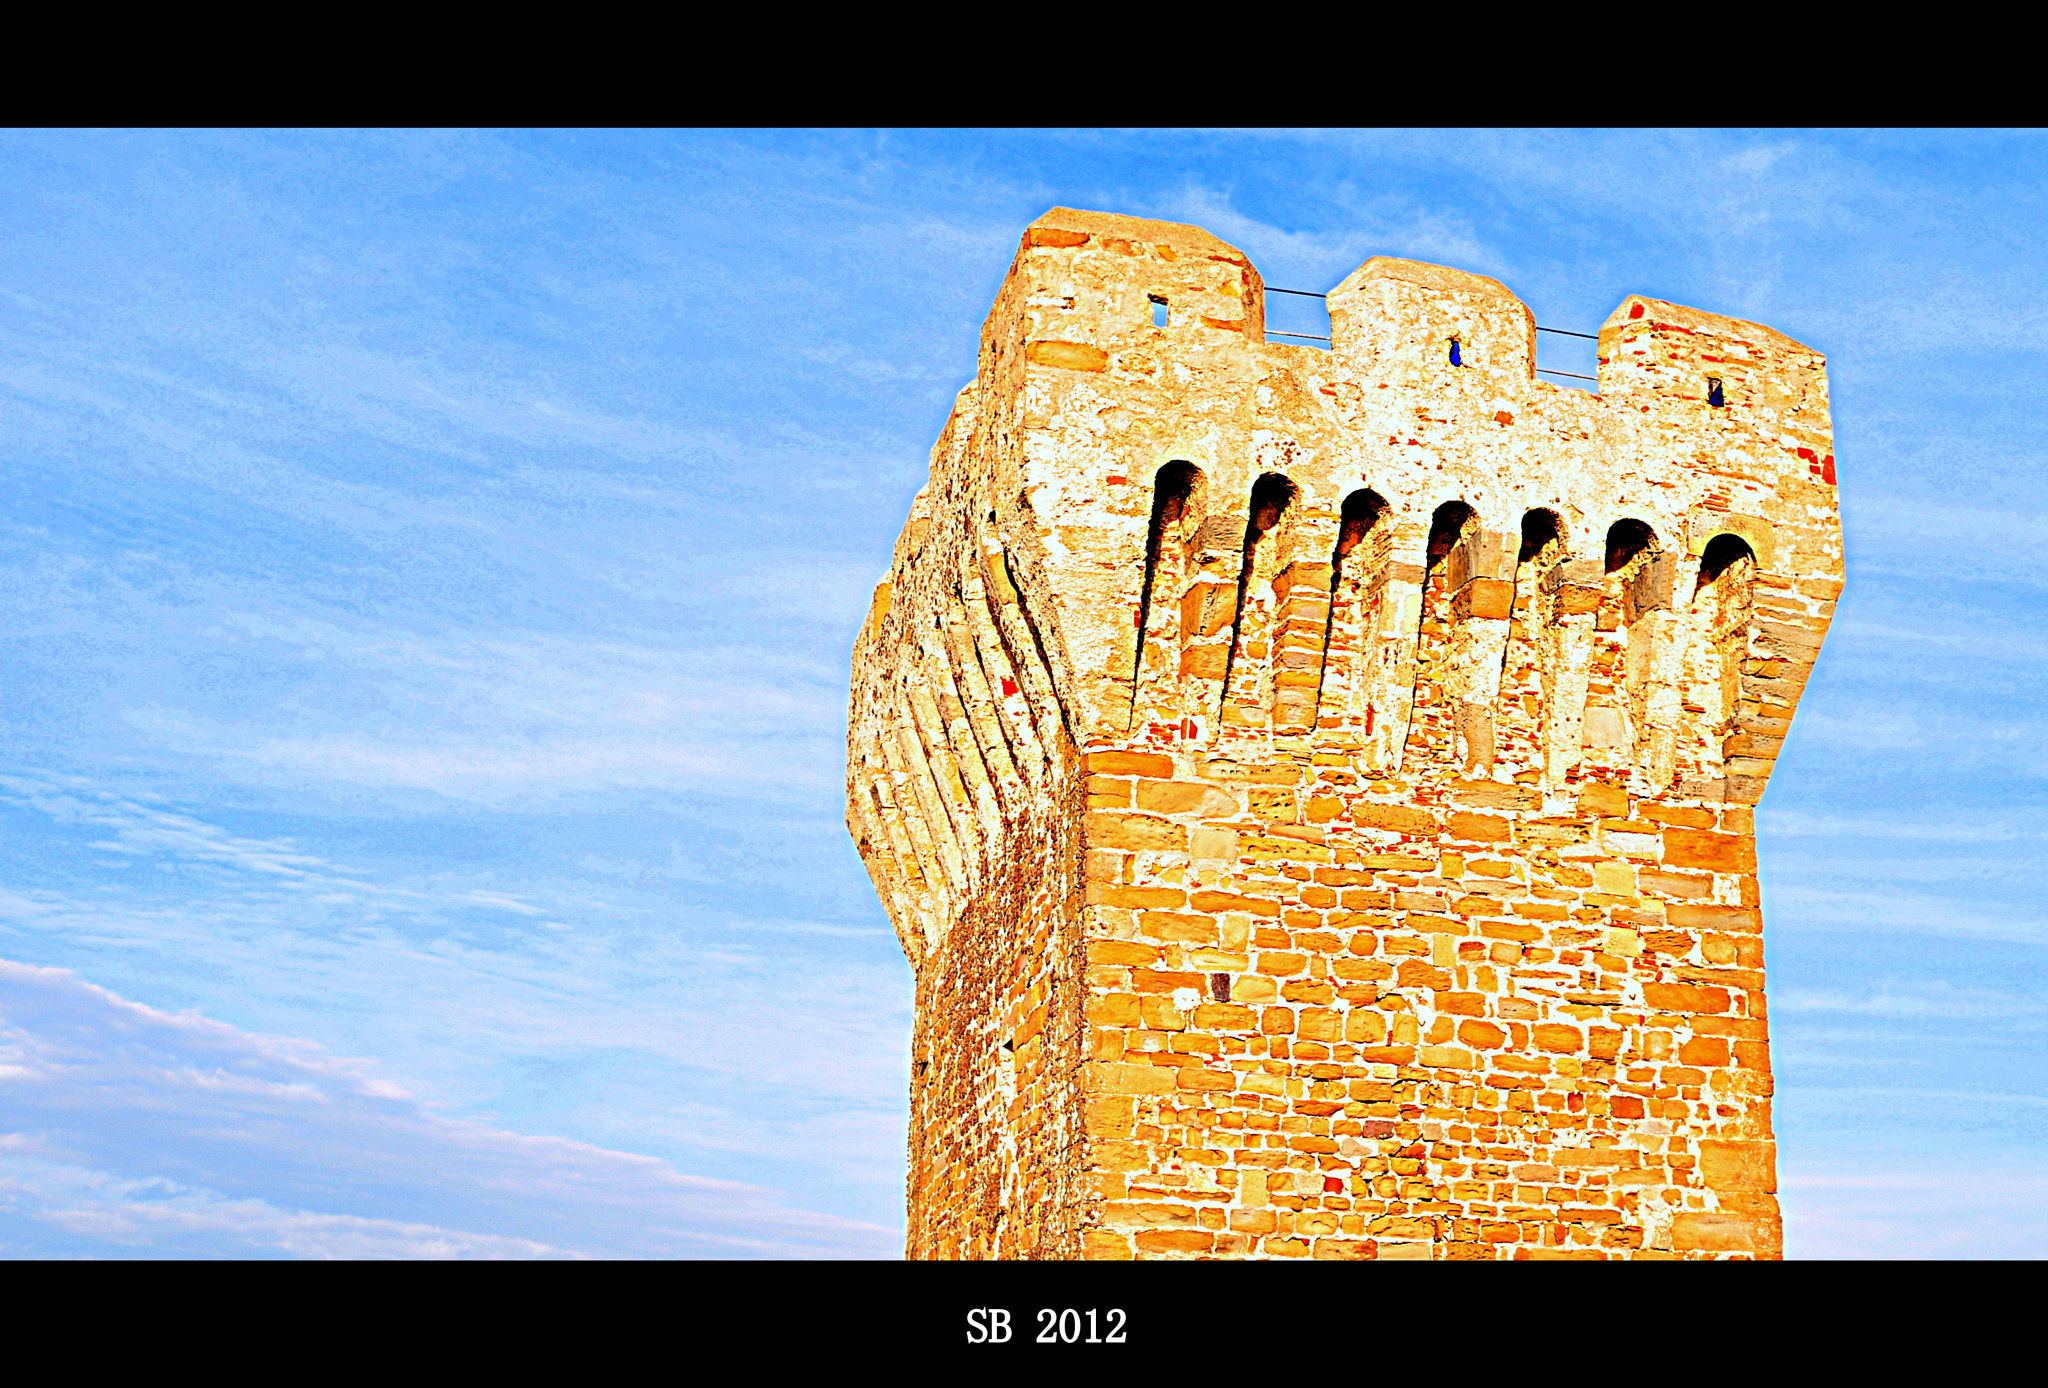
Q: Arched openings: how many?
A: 7